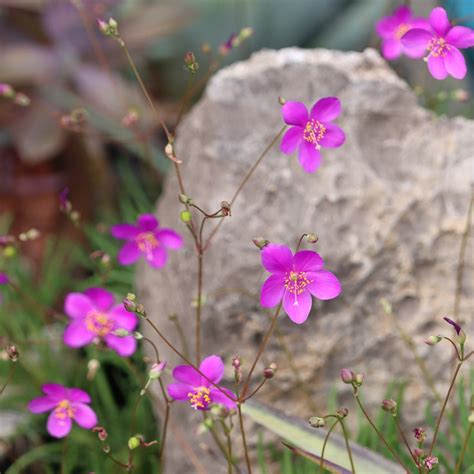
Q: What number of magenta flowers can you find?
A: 8